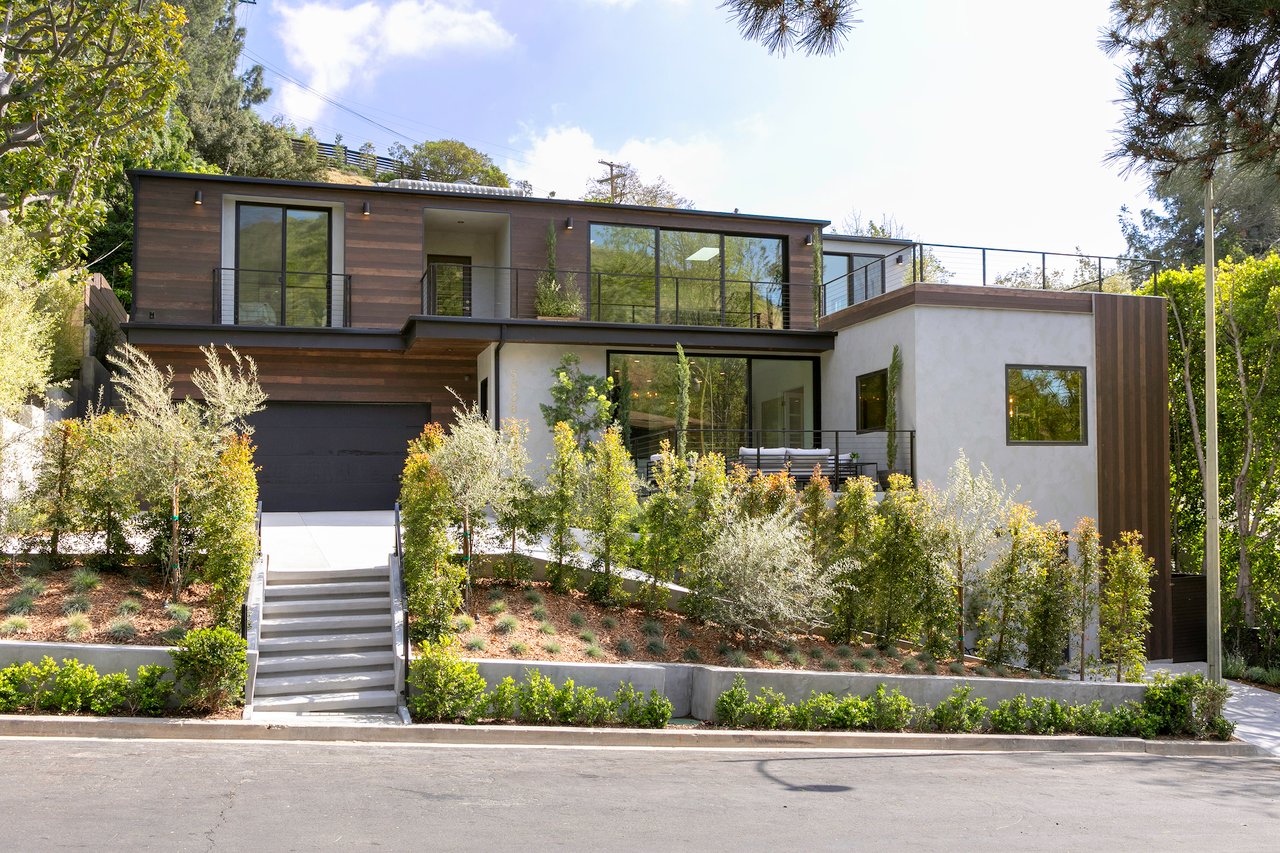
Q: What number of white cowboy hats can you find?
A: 0